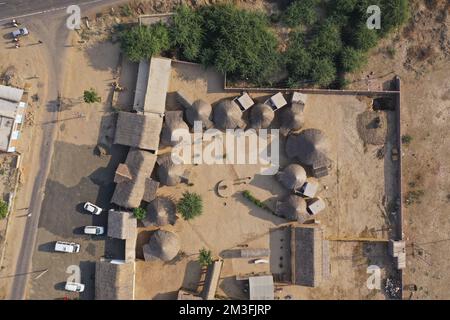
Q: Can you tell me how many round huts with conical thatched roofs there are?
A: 11